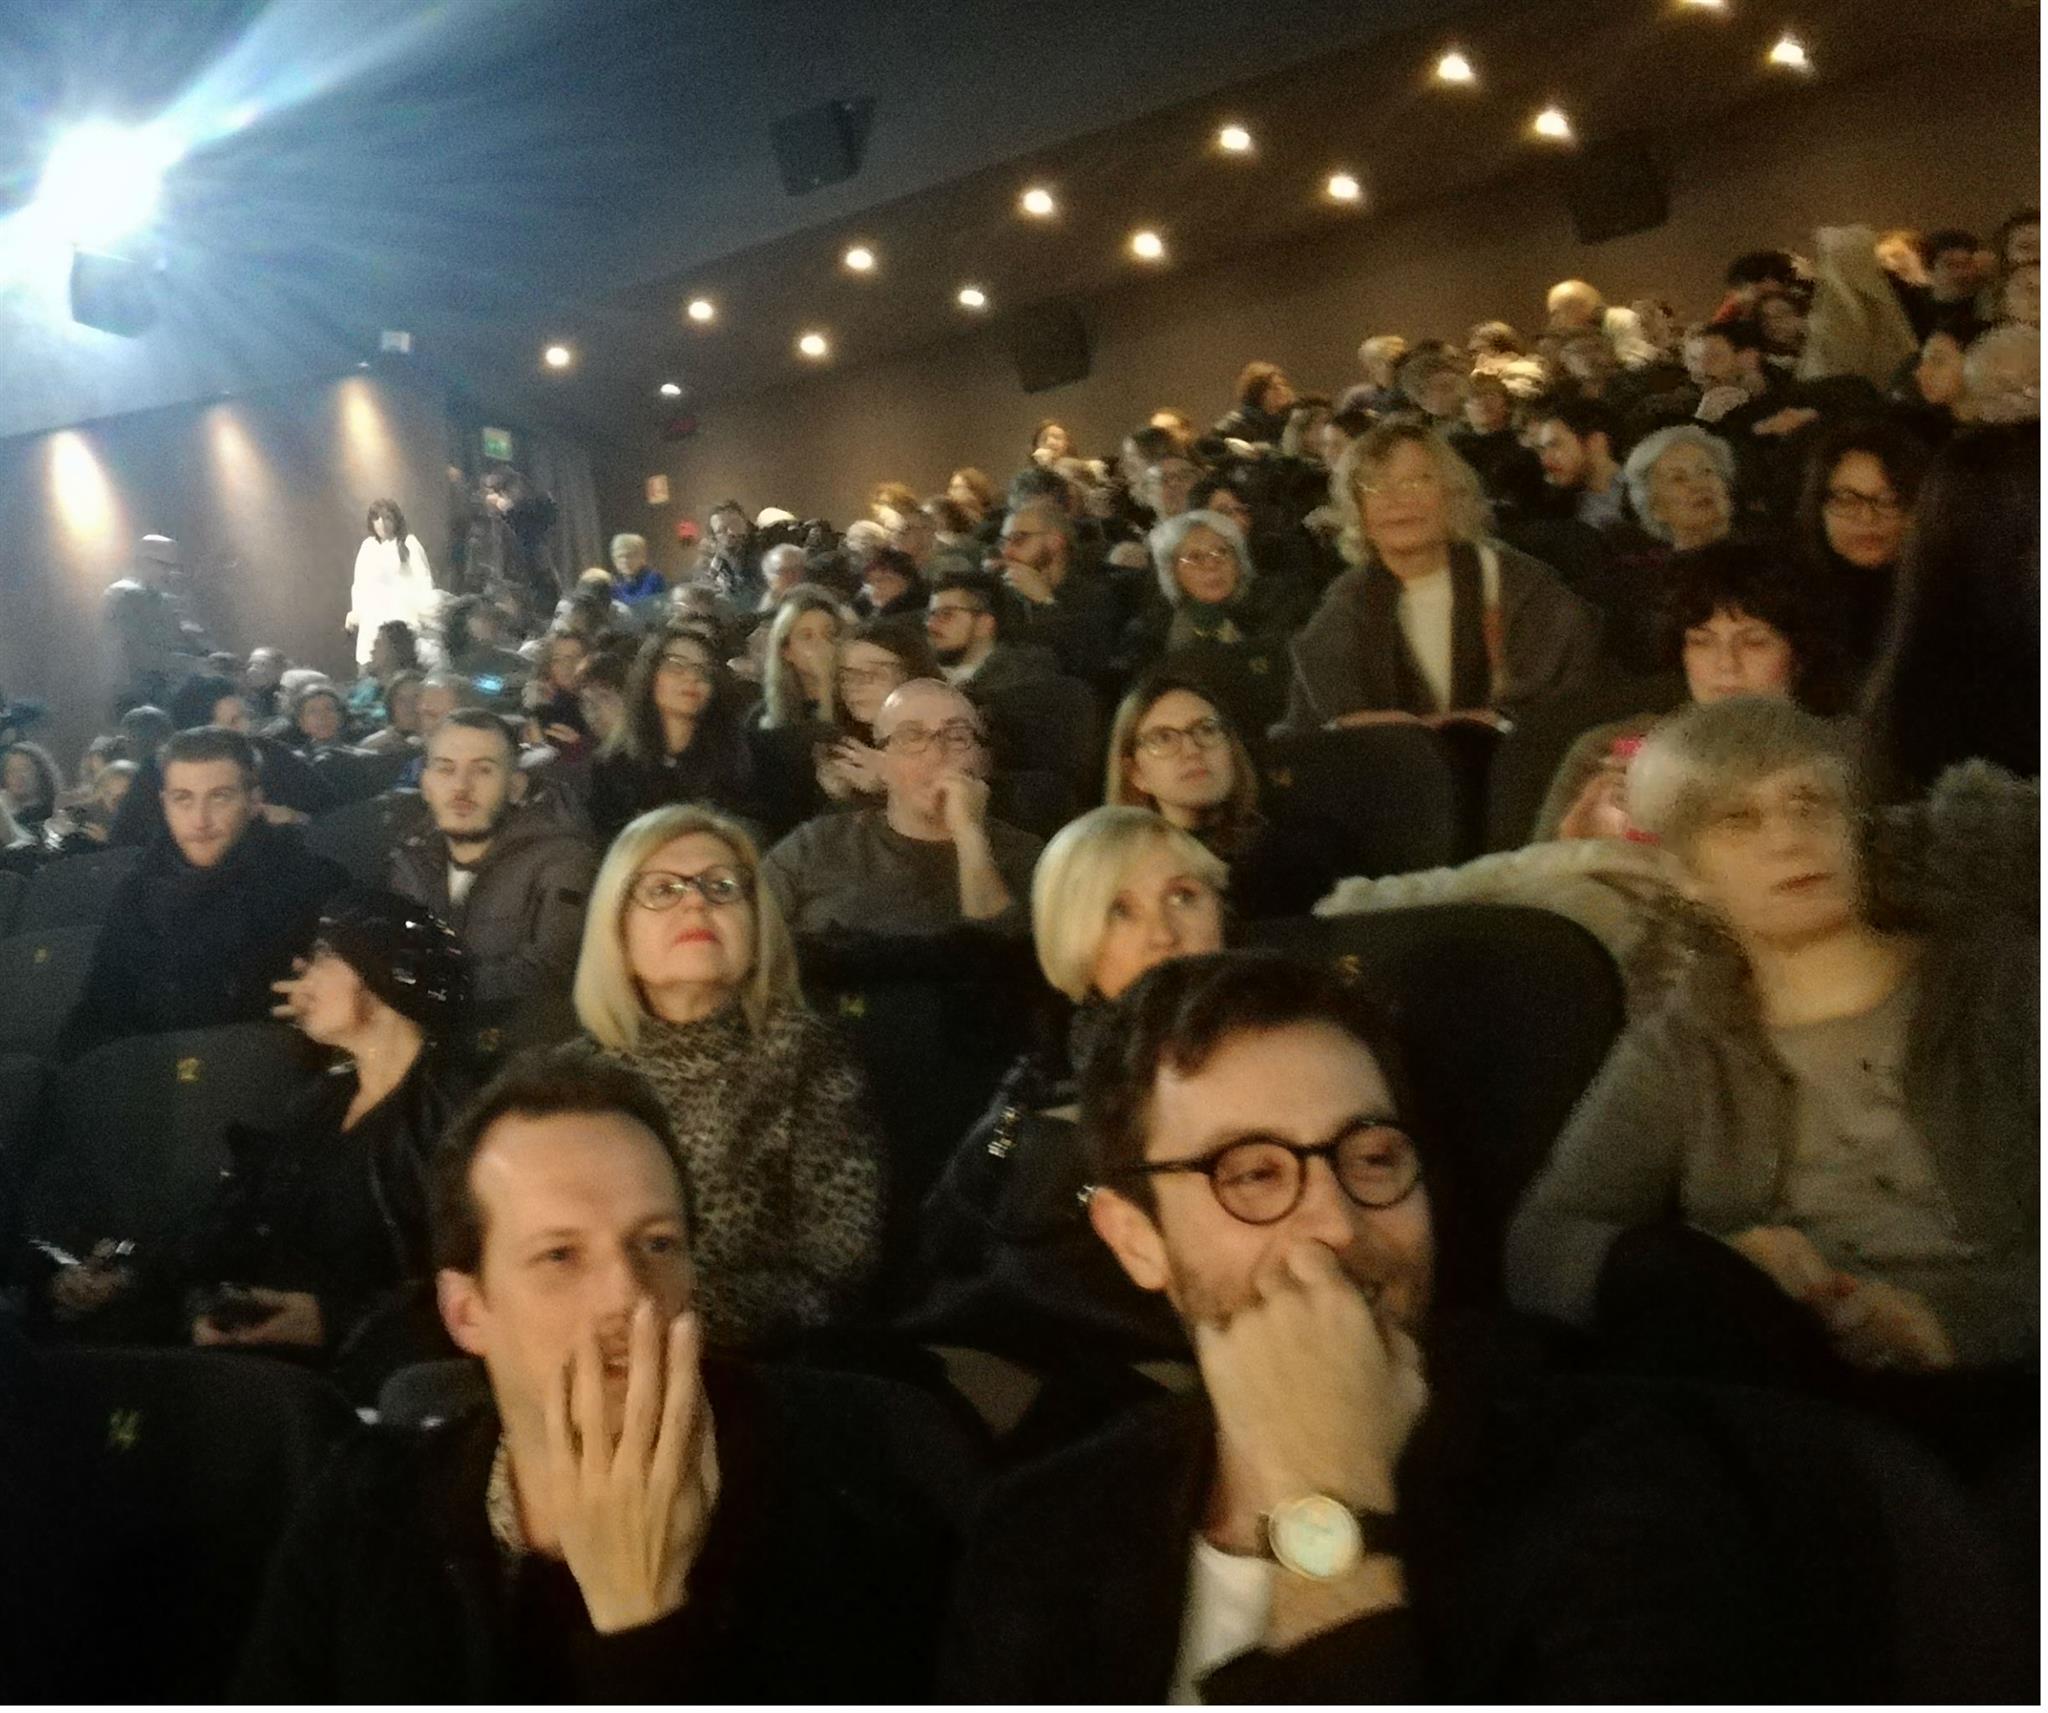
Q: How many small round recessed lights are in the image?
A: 14